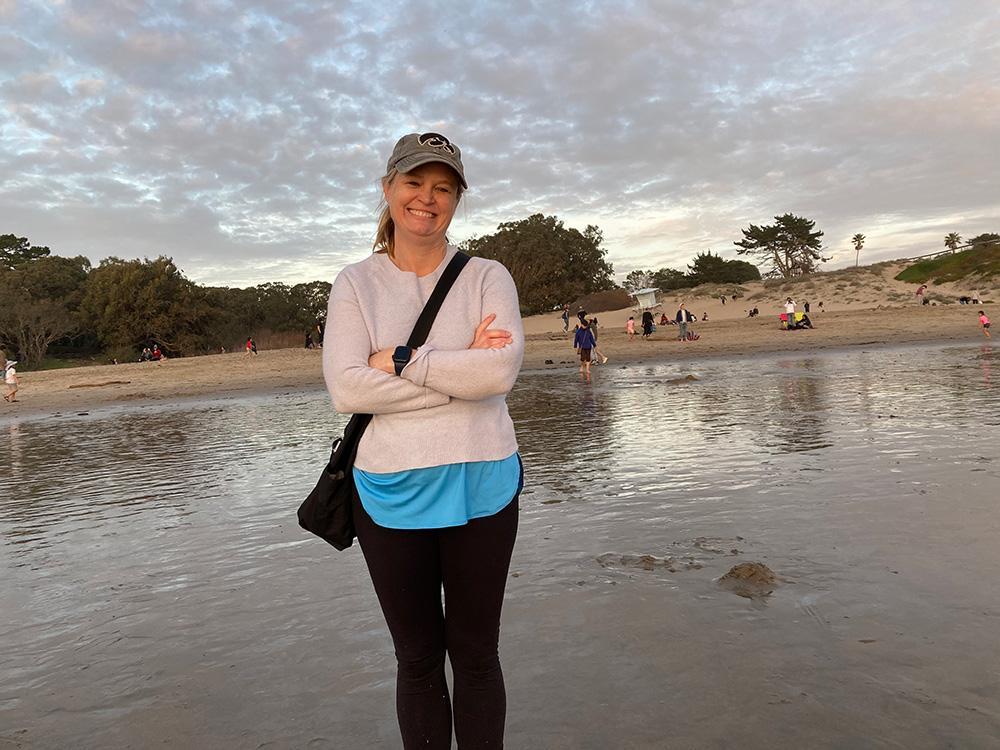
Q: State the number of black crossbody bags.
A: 1